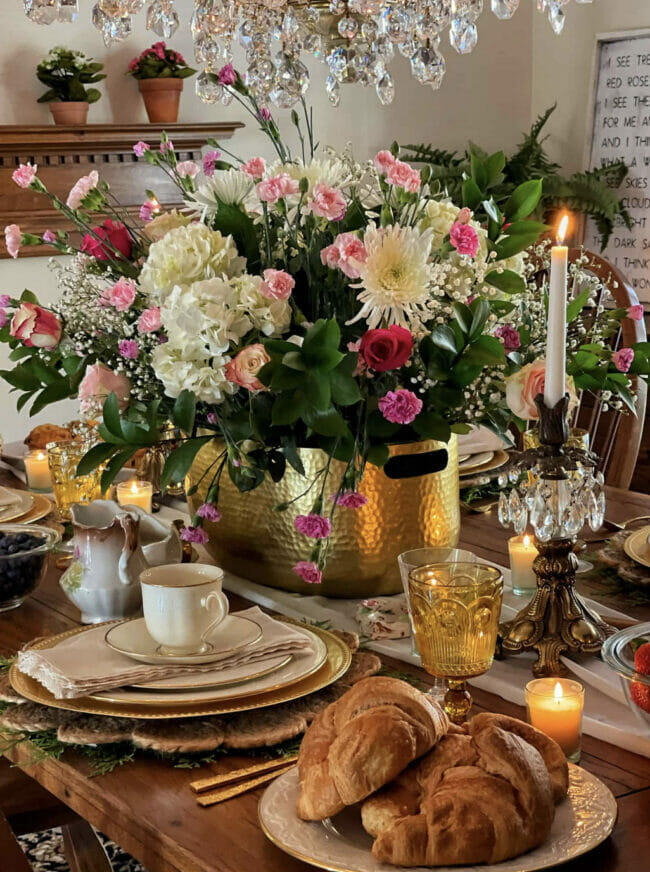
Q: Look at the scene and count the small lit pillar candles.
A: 4